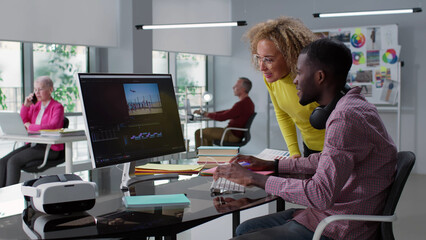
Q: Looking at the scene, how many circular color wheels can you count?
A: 3